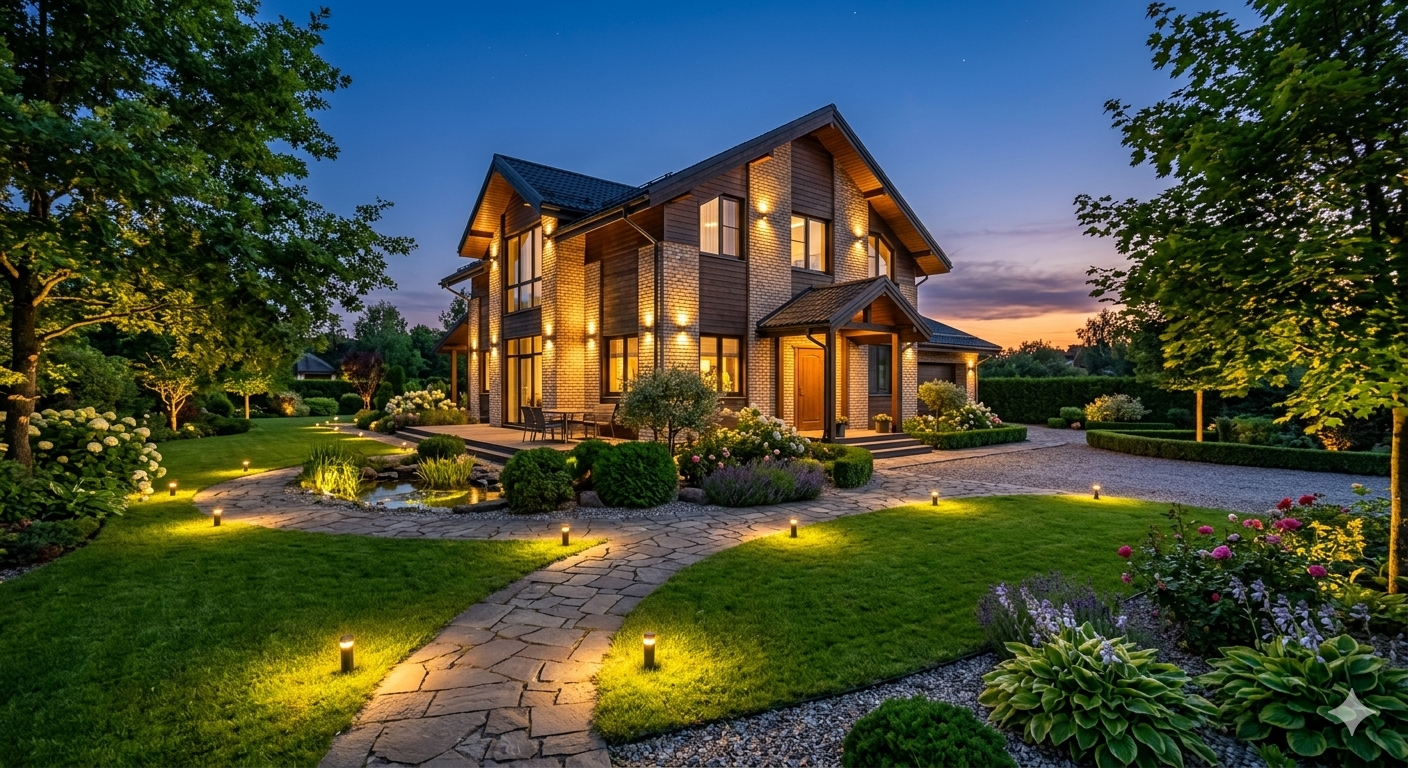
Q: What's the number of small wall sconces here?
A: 12